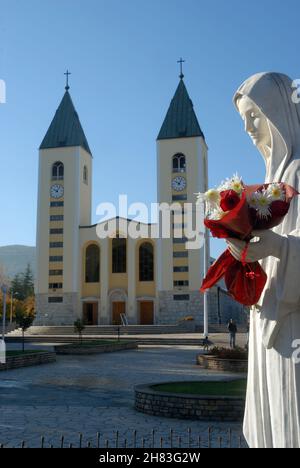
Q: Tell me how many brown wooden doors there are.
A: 3